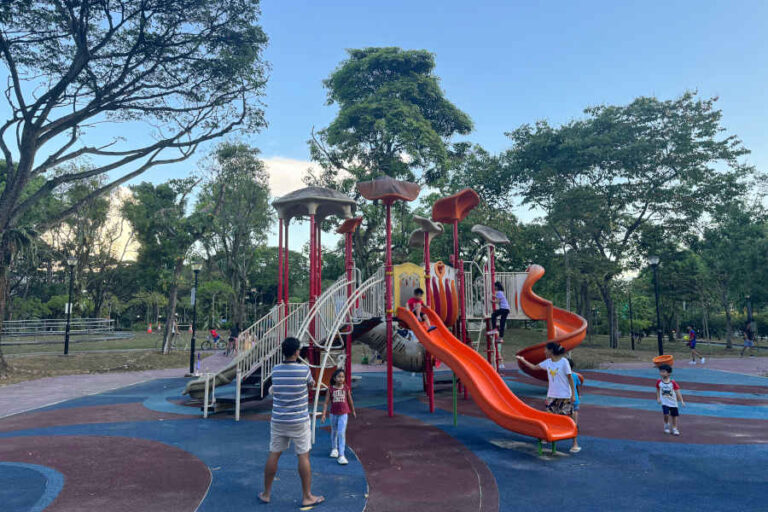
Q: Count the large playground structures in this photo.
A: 1